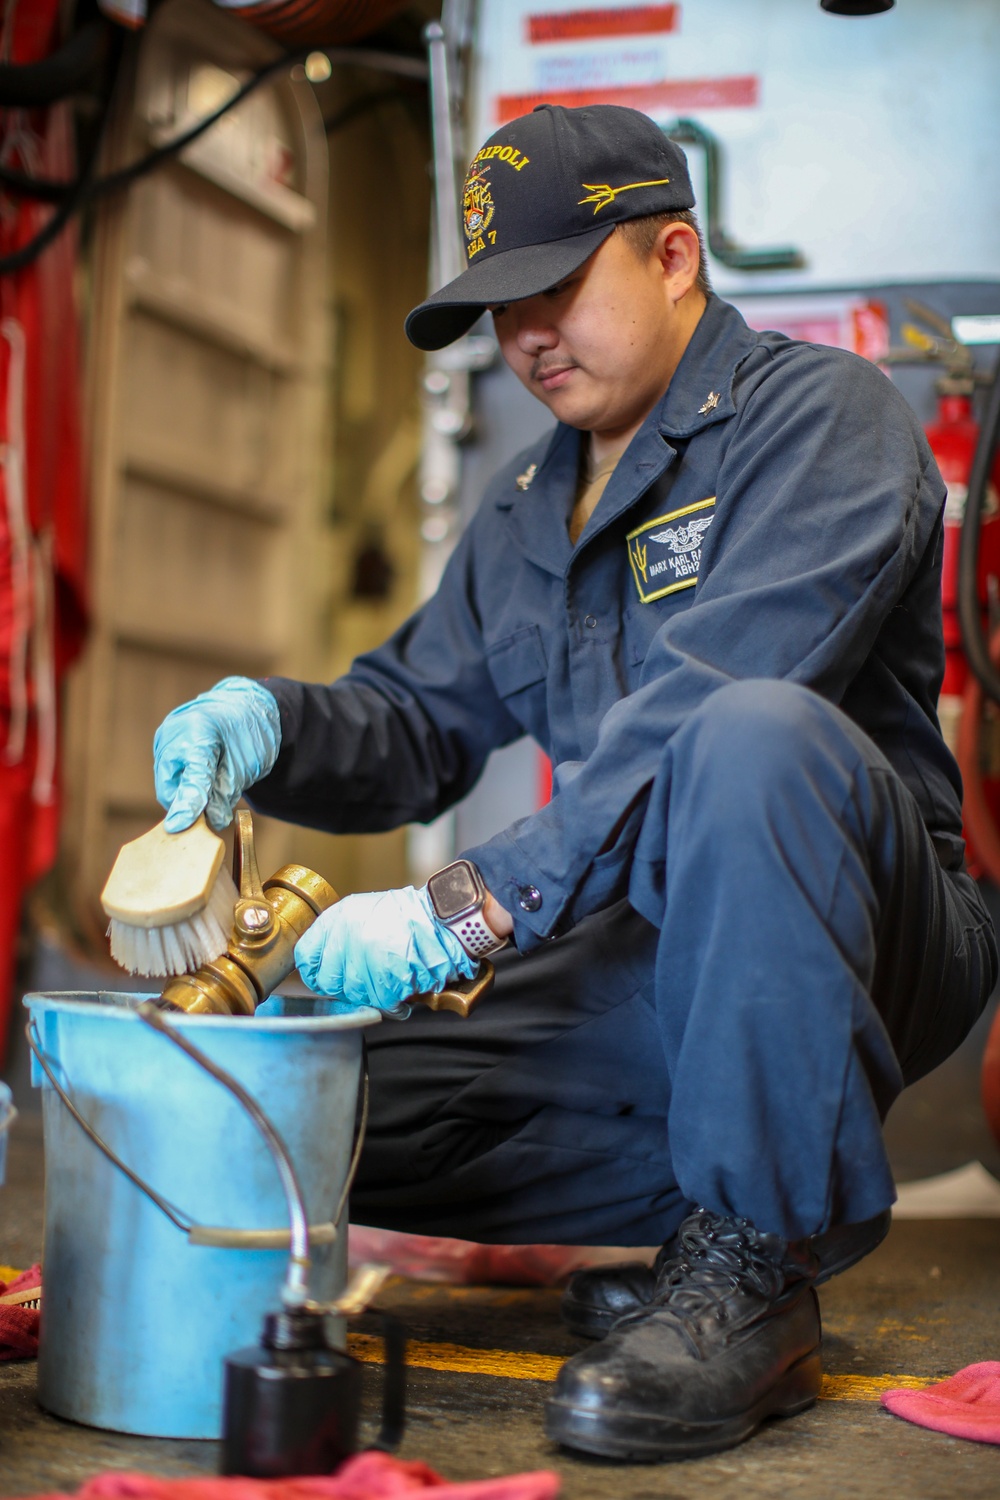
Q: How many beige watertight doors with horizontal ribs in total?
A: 1